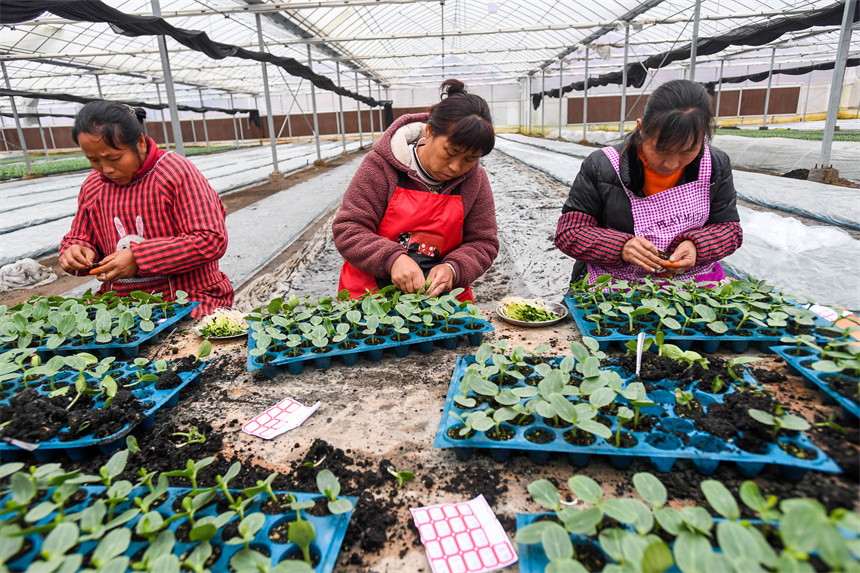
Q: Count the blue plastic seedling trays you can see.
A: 8